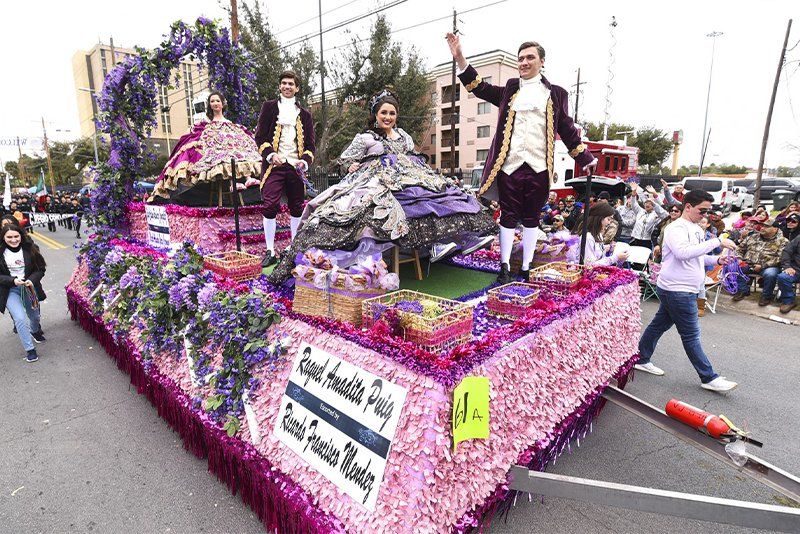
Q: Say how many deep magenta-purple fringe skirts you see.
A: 1